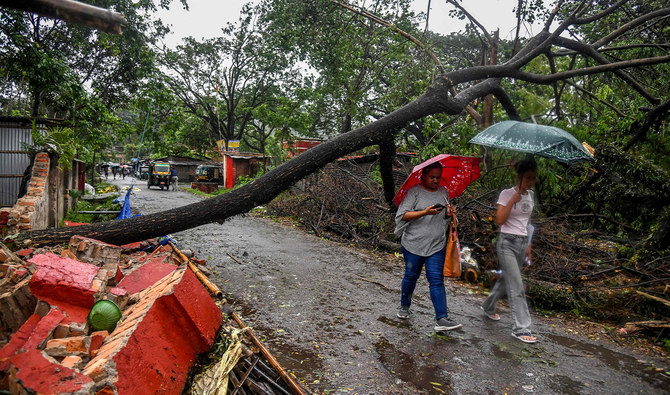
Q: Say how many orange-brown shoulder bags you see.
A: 1